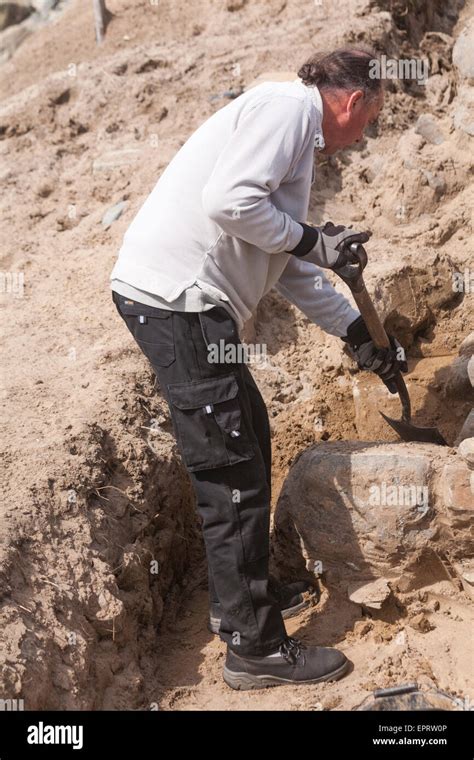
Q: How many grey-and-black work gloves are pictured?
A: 2